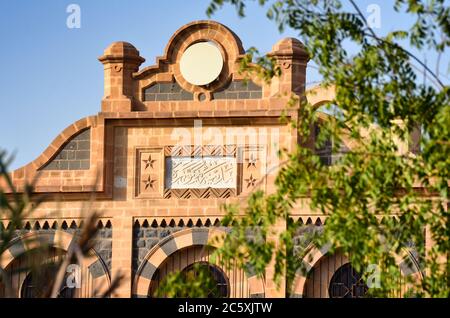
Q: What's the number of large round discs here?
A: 1